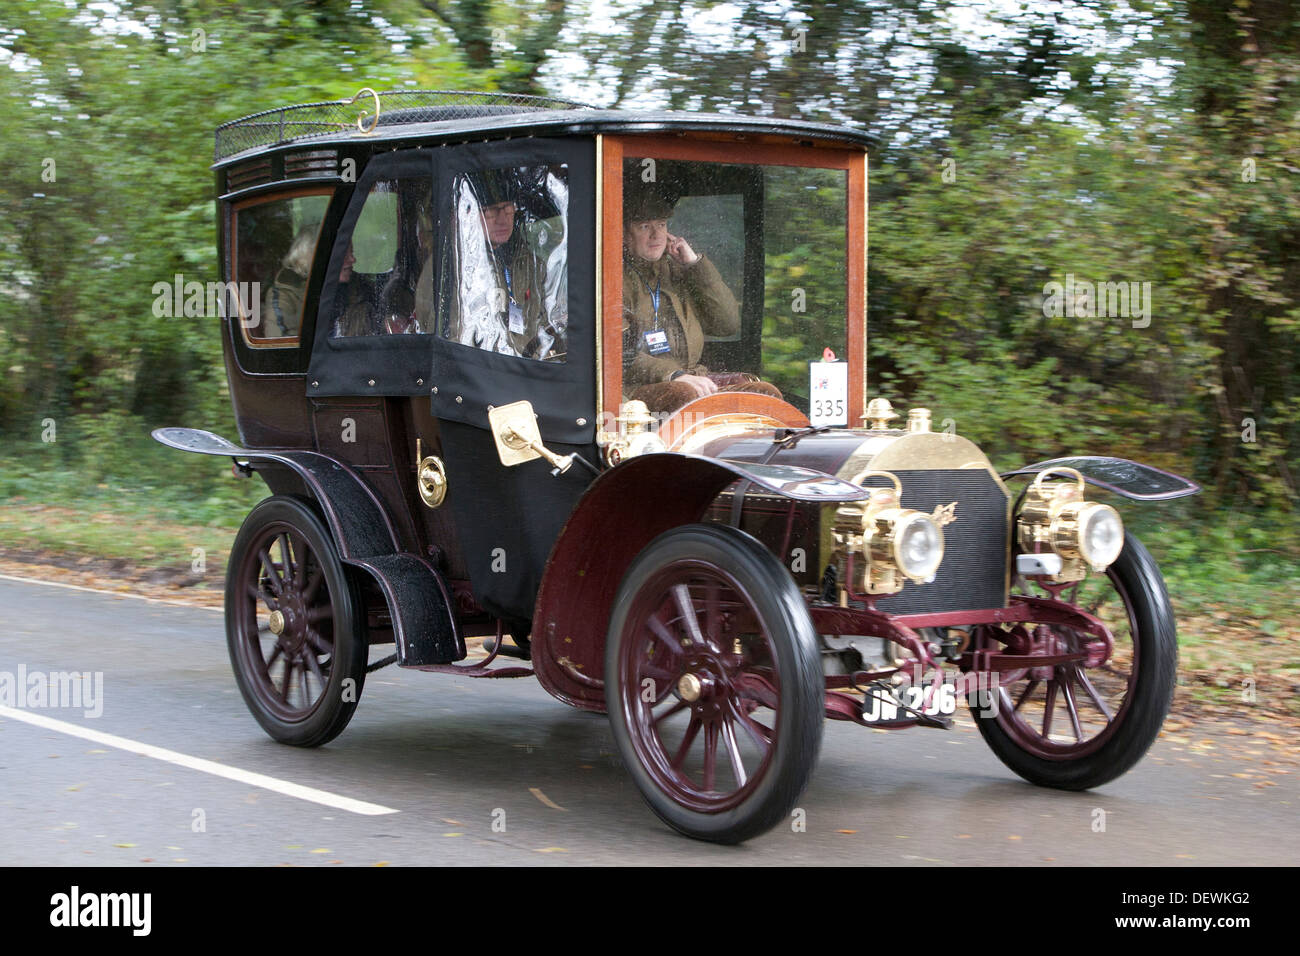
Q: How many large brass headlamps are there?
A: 2